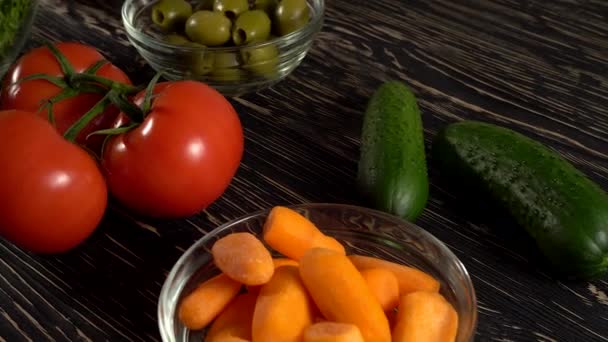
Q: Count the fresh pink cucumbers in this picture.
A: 0